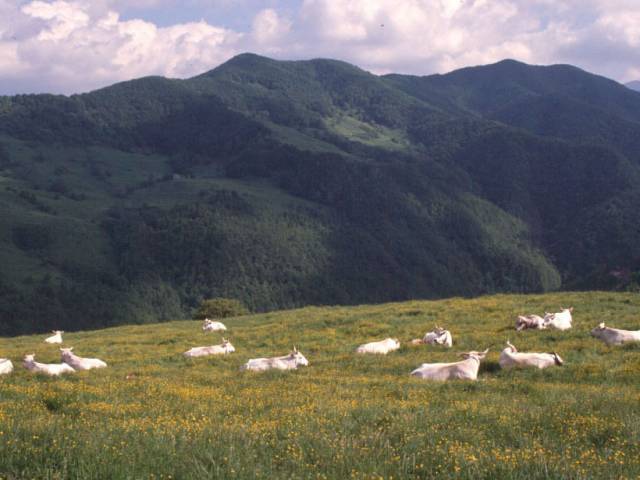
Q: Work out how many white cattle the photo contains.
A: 14